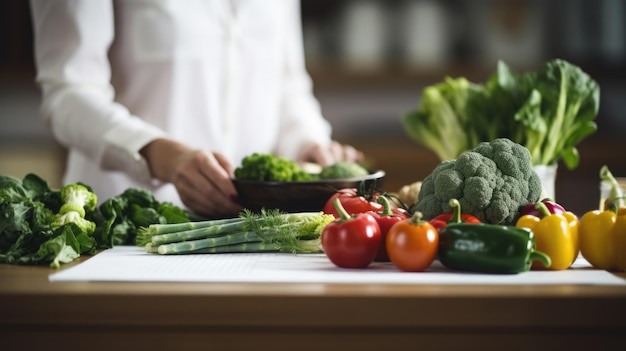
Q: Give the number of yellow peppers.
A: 2